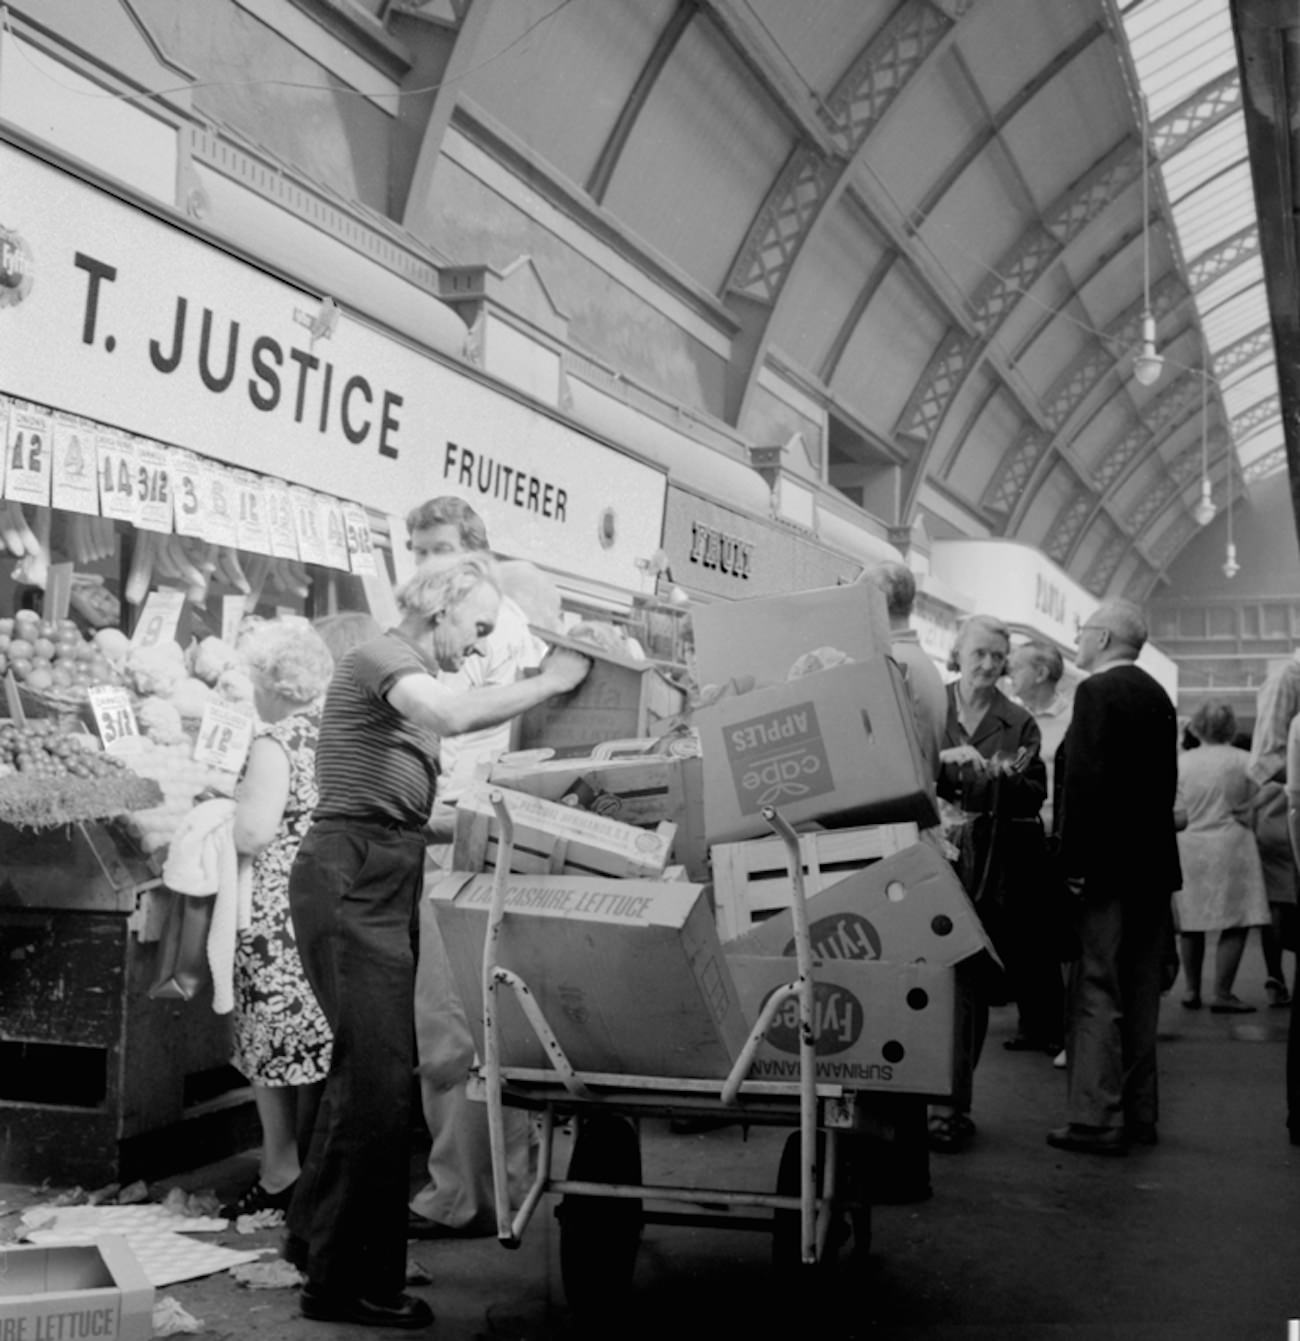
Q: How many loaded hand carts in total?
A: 1